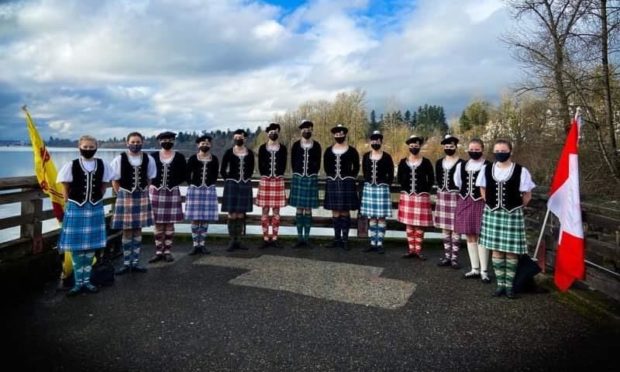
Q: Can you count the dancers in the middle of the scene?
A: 13